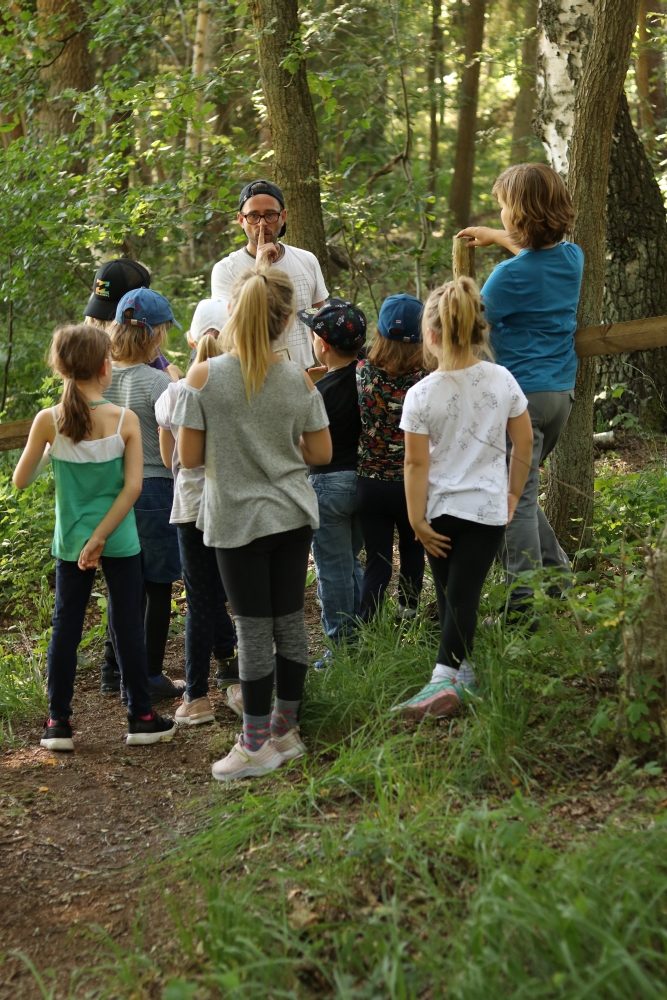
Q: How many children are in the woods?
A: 9